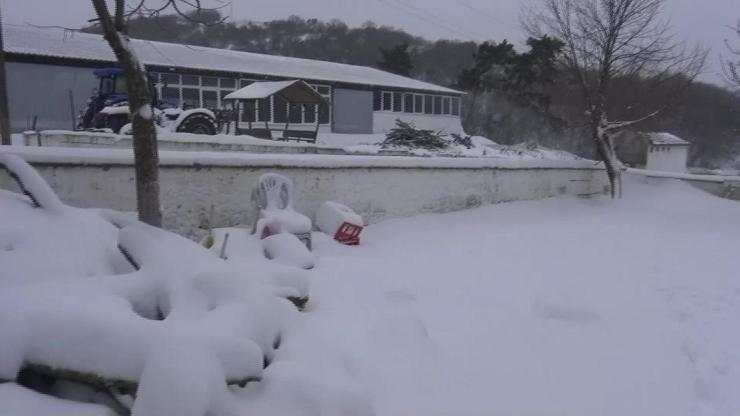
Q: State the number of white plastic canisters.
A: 1